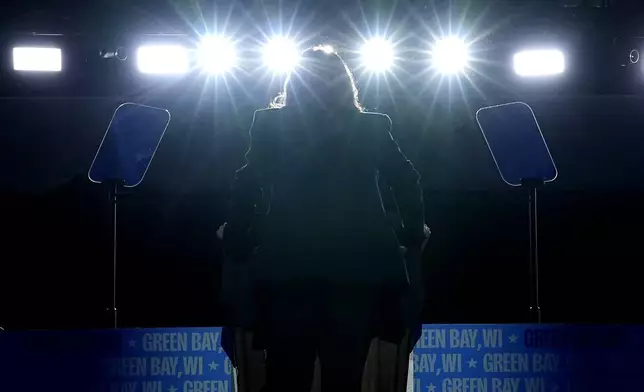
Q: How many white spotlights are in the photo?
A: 7